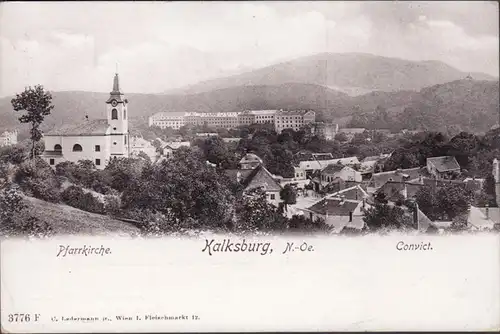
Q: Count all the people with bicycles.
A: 0